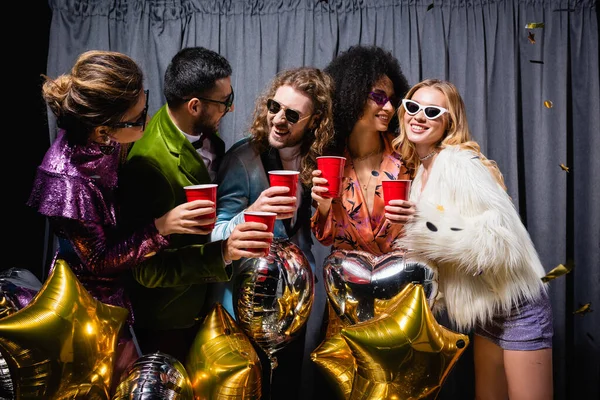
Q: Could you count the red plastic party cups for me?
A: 5